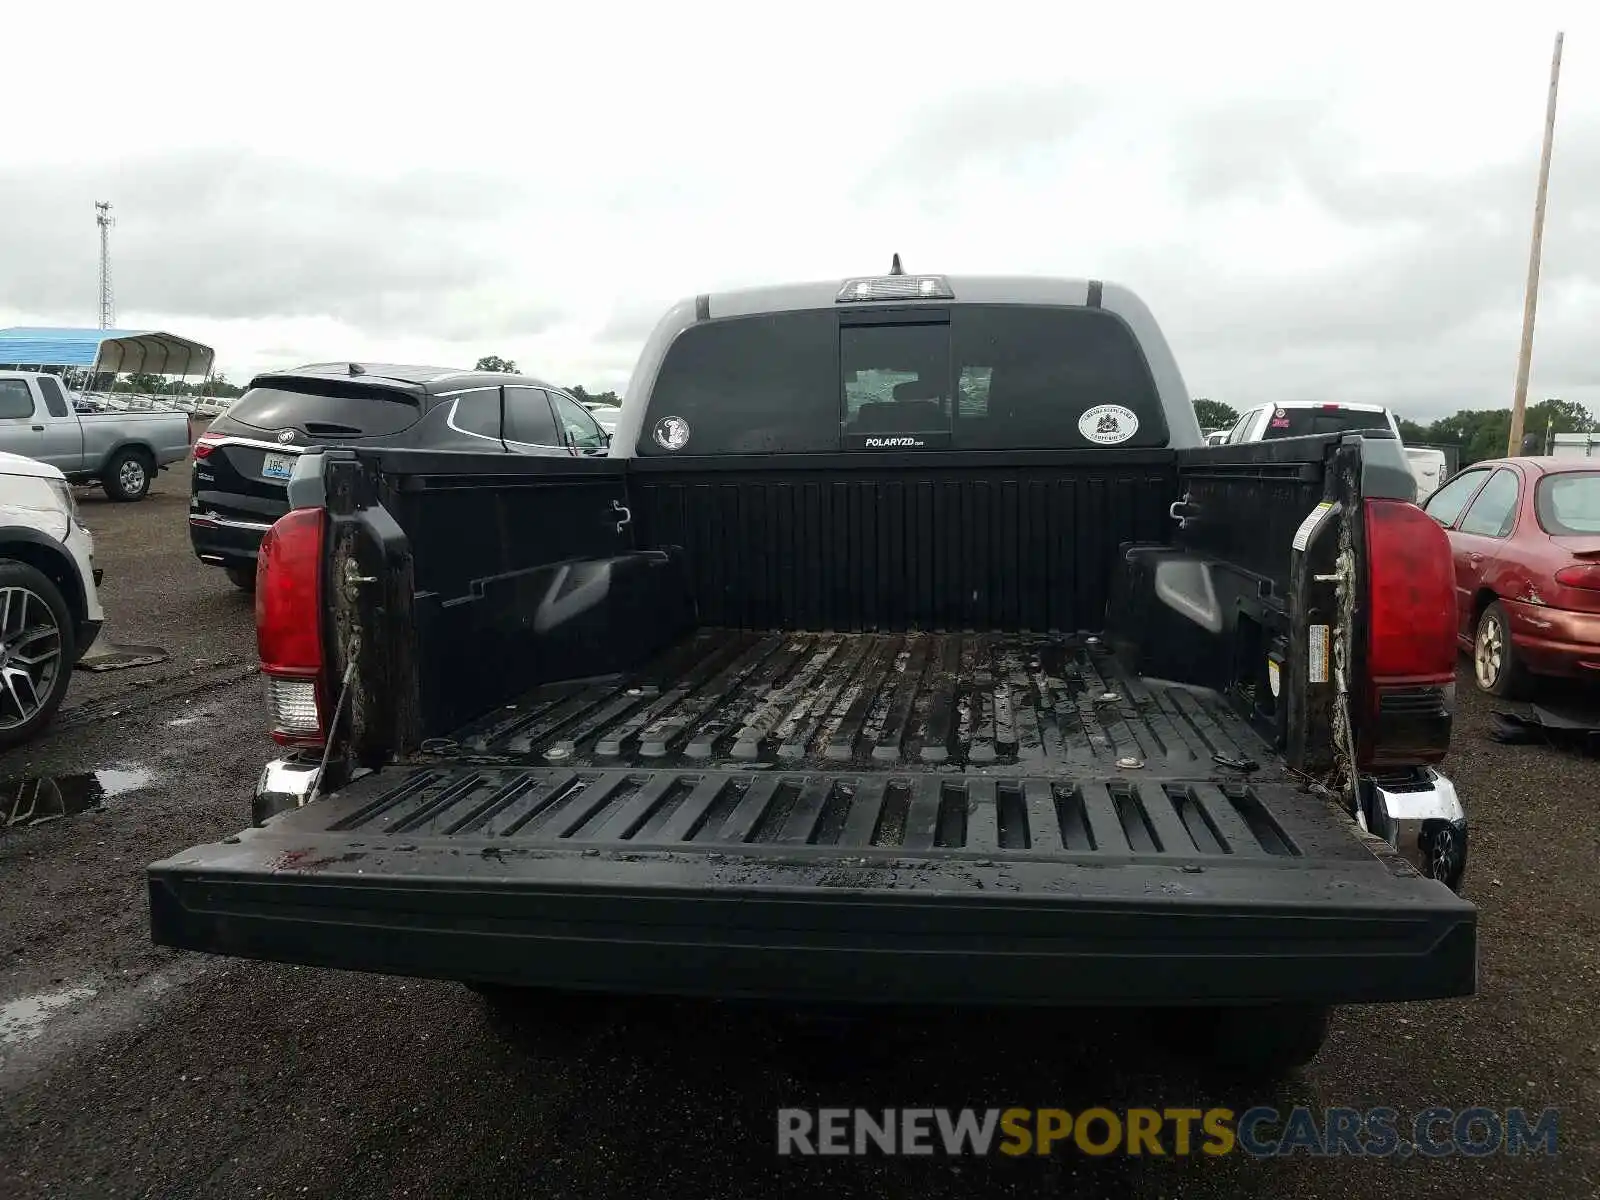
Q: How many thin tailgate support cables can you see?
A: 2